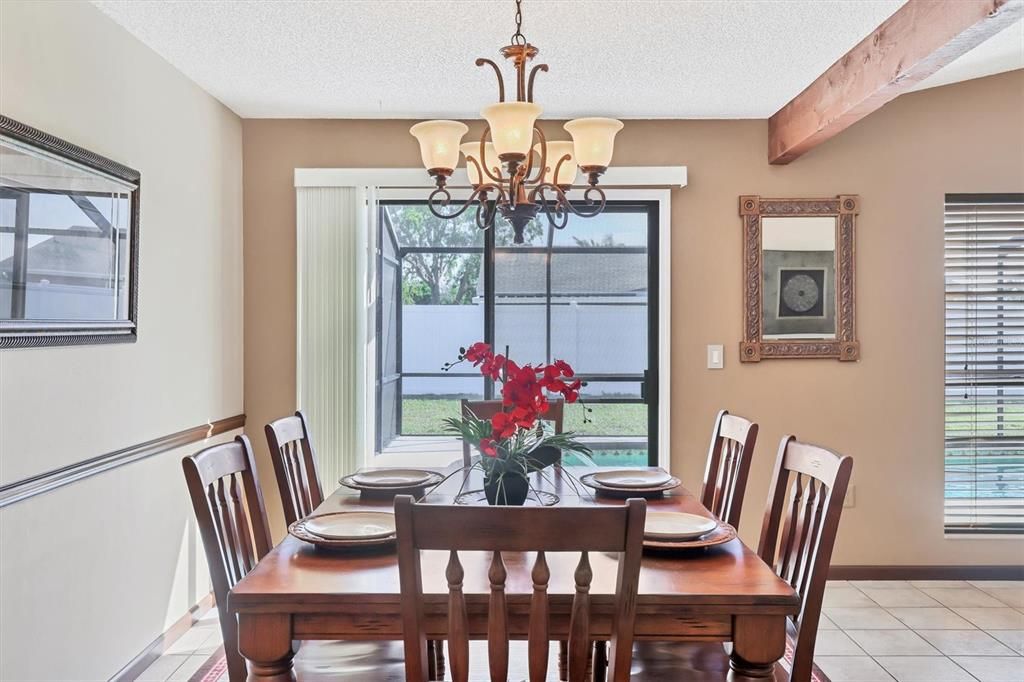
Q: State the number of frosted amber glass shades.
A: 5